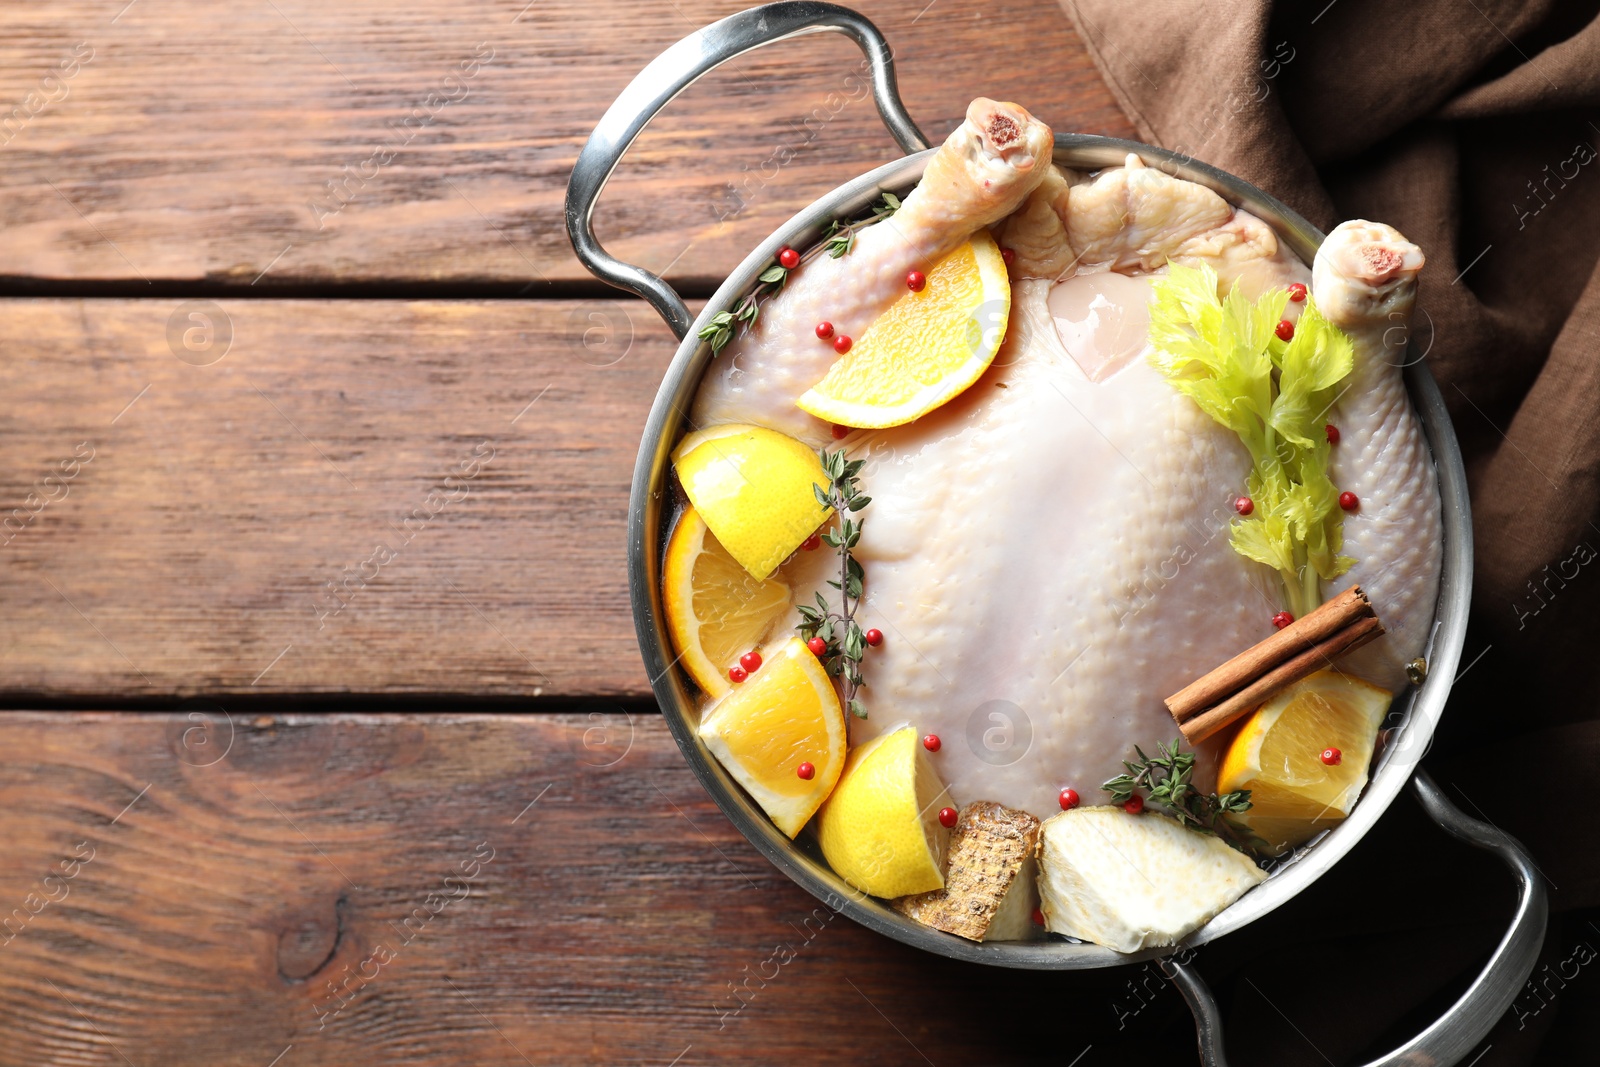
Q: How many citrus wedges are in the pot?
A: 6